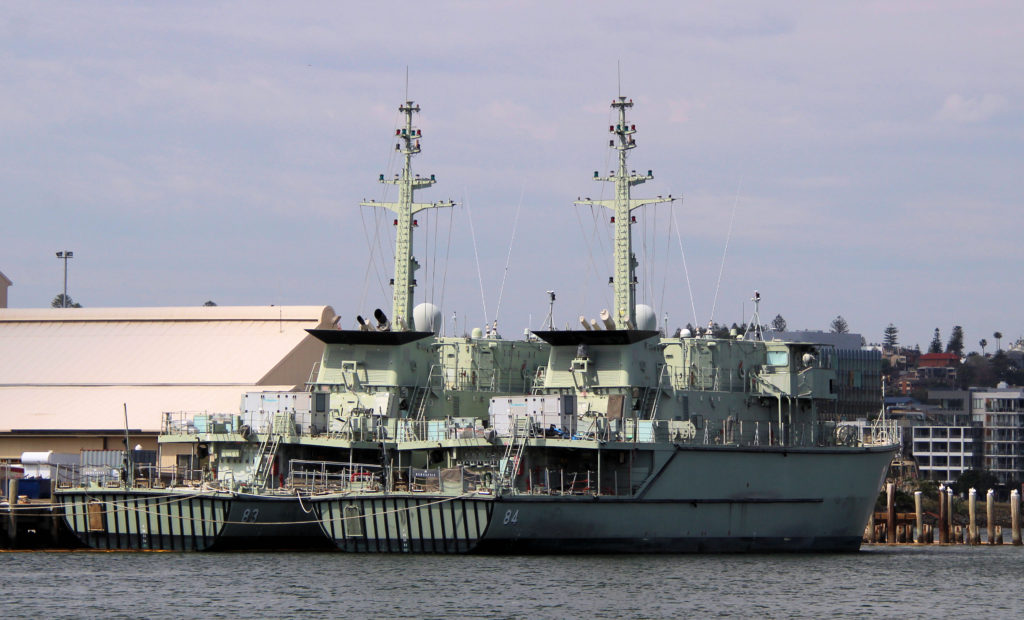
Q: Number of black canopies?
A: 2